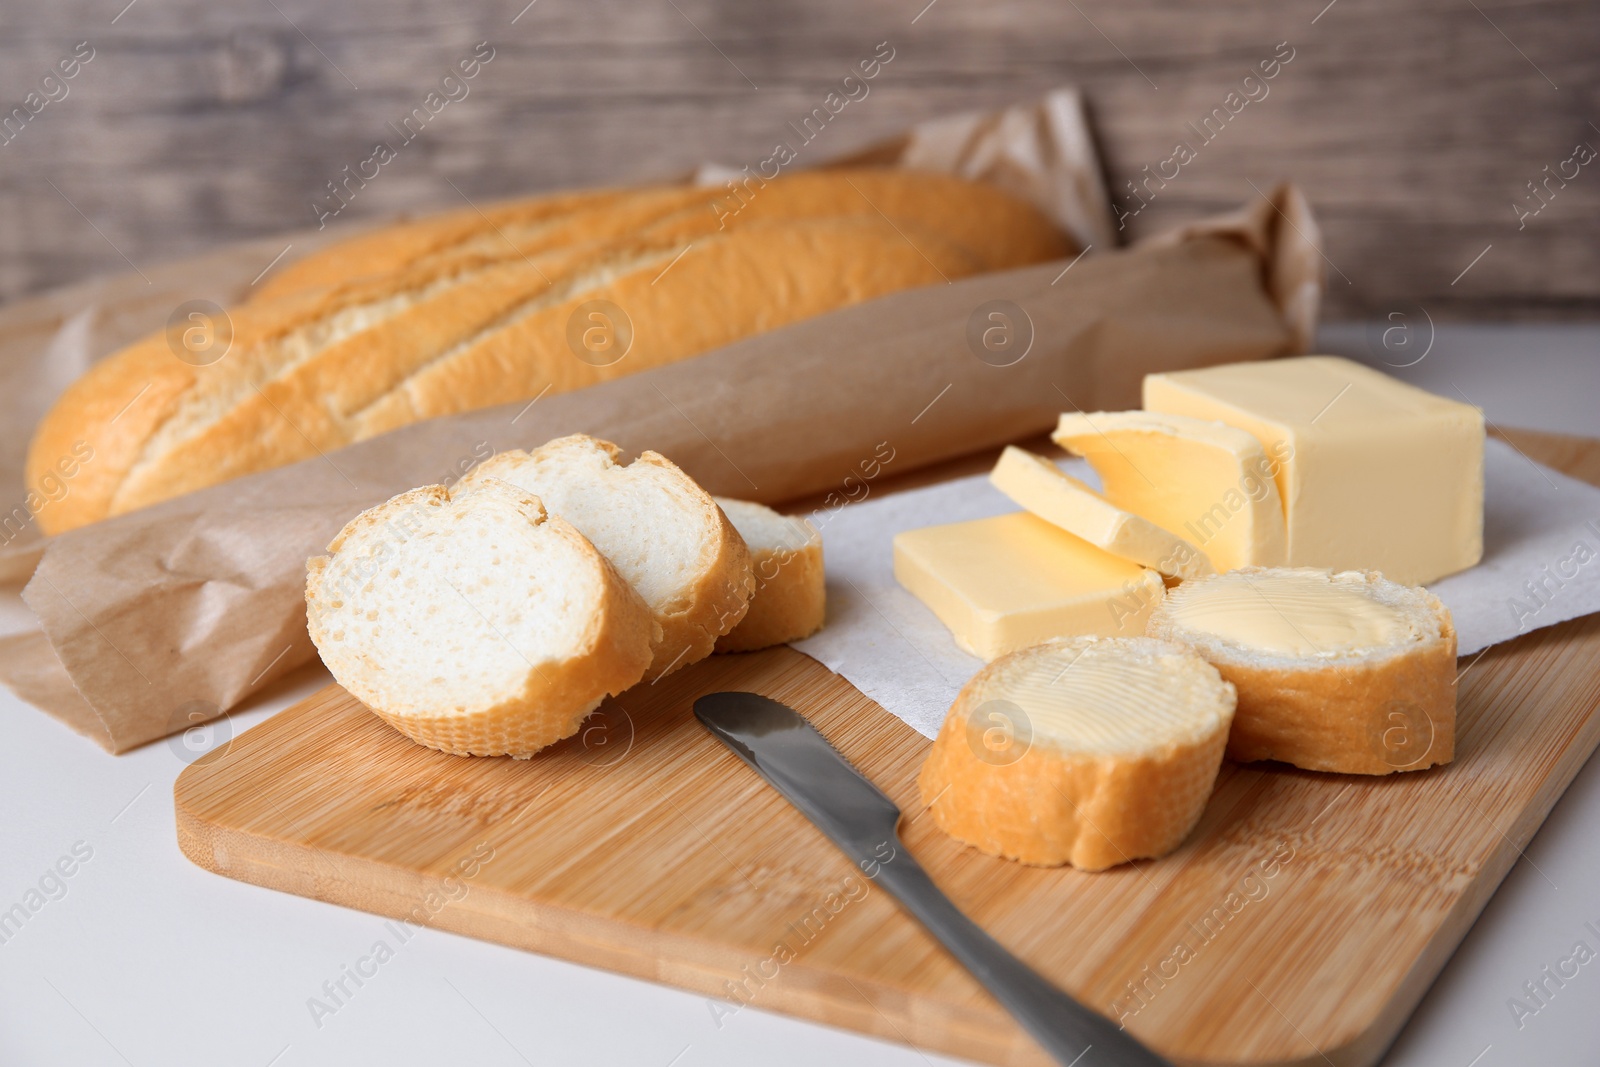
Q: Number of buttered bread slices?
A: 2